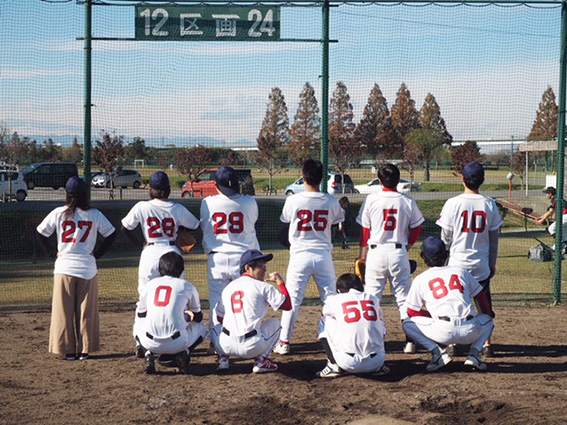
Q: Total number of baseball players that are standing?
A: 6